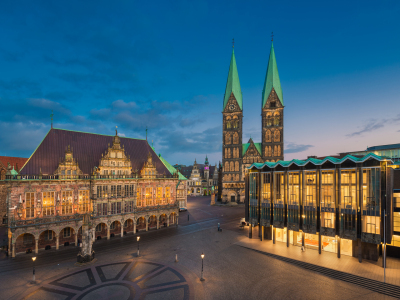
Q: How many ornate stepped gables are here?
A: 3